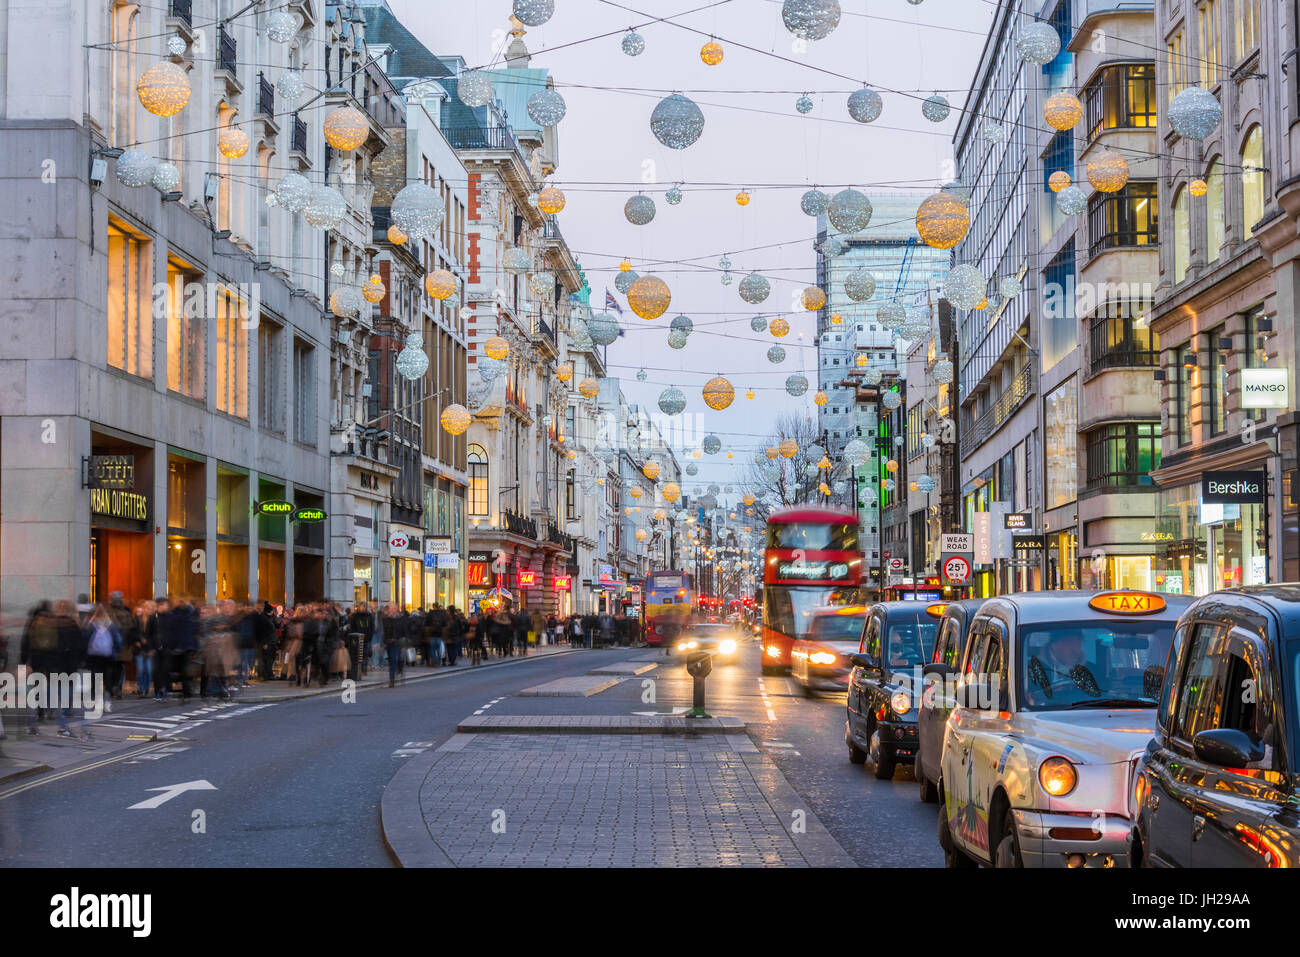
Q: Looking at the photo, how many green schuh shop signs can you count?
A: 2